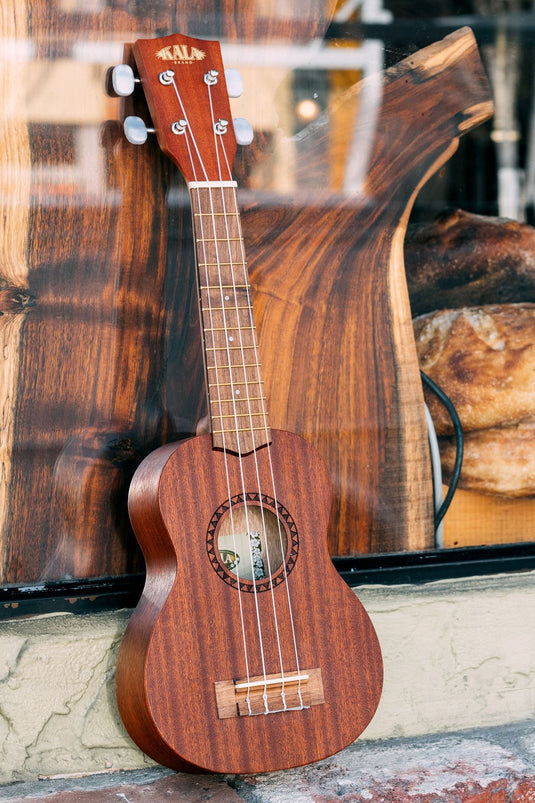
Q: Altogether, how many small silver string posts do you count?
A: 4